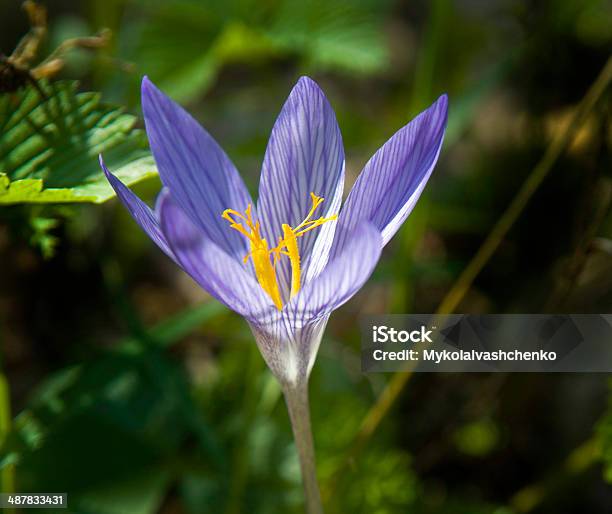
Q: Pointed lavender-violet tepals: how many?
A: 6